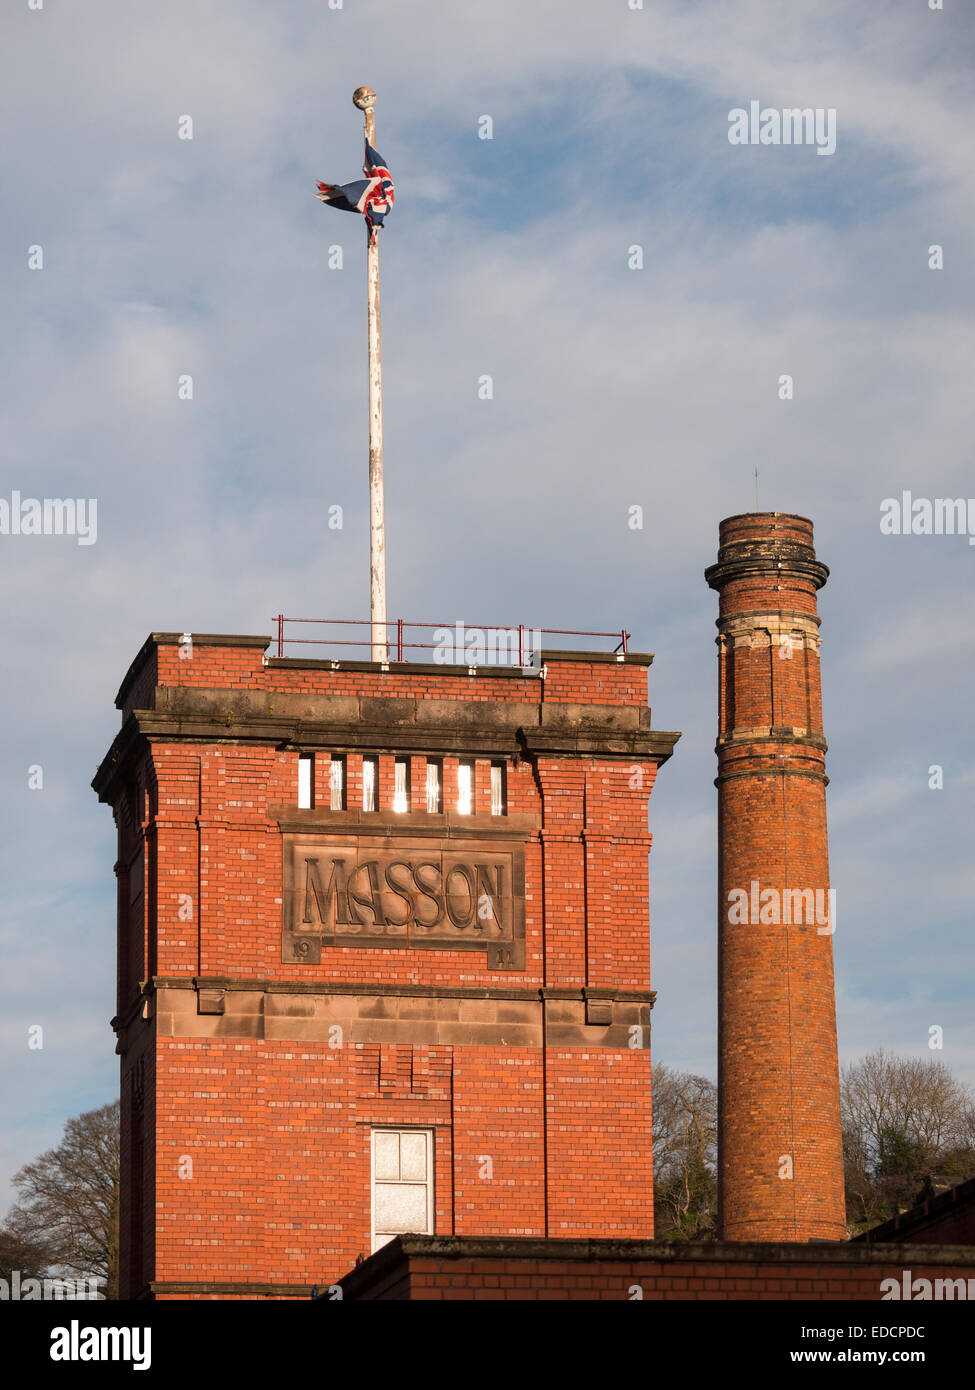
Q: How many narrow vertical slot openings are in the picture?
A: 7